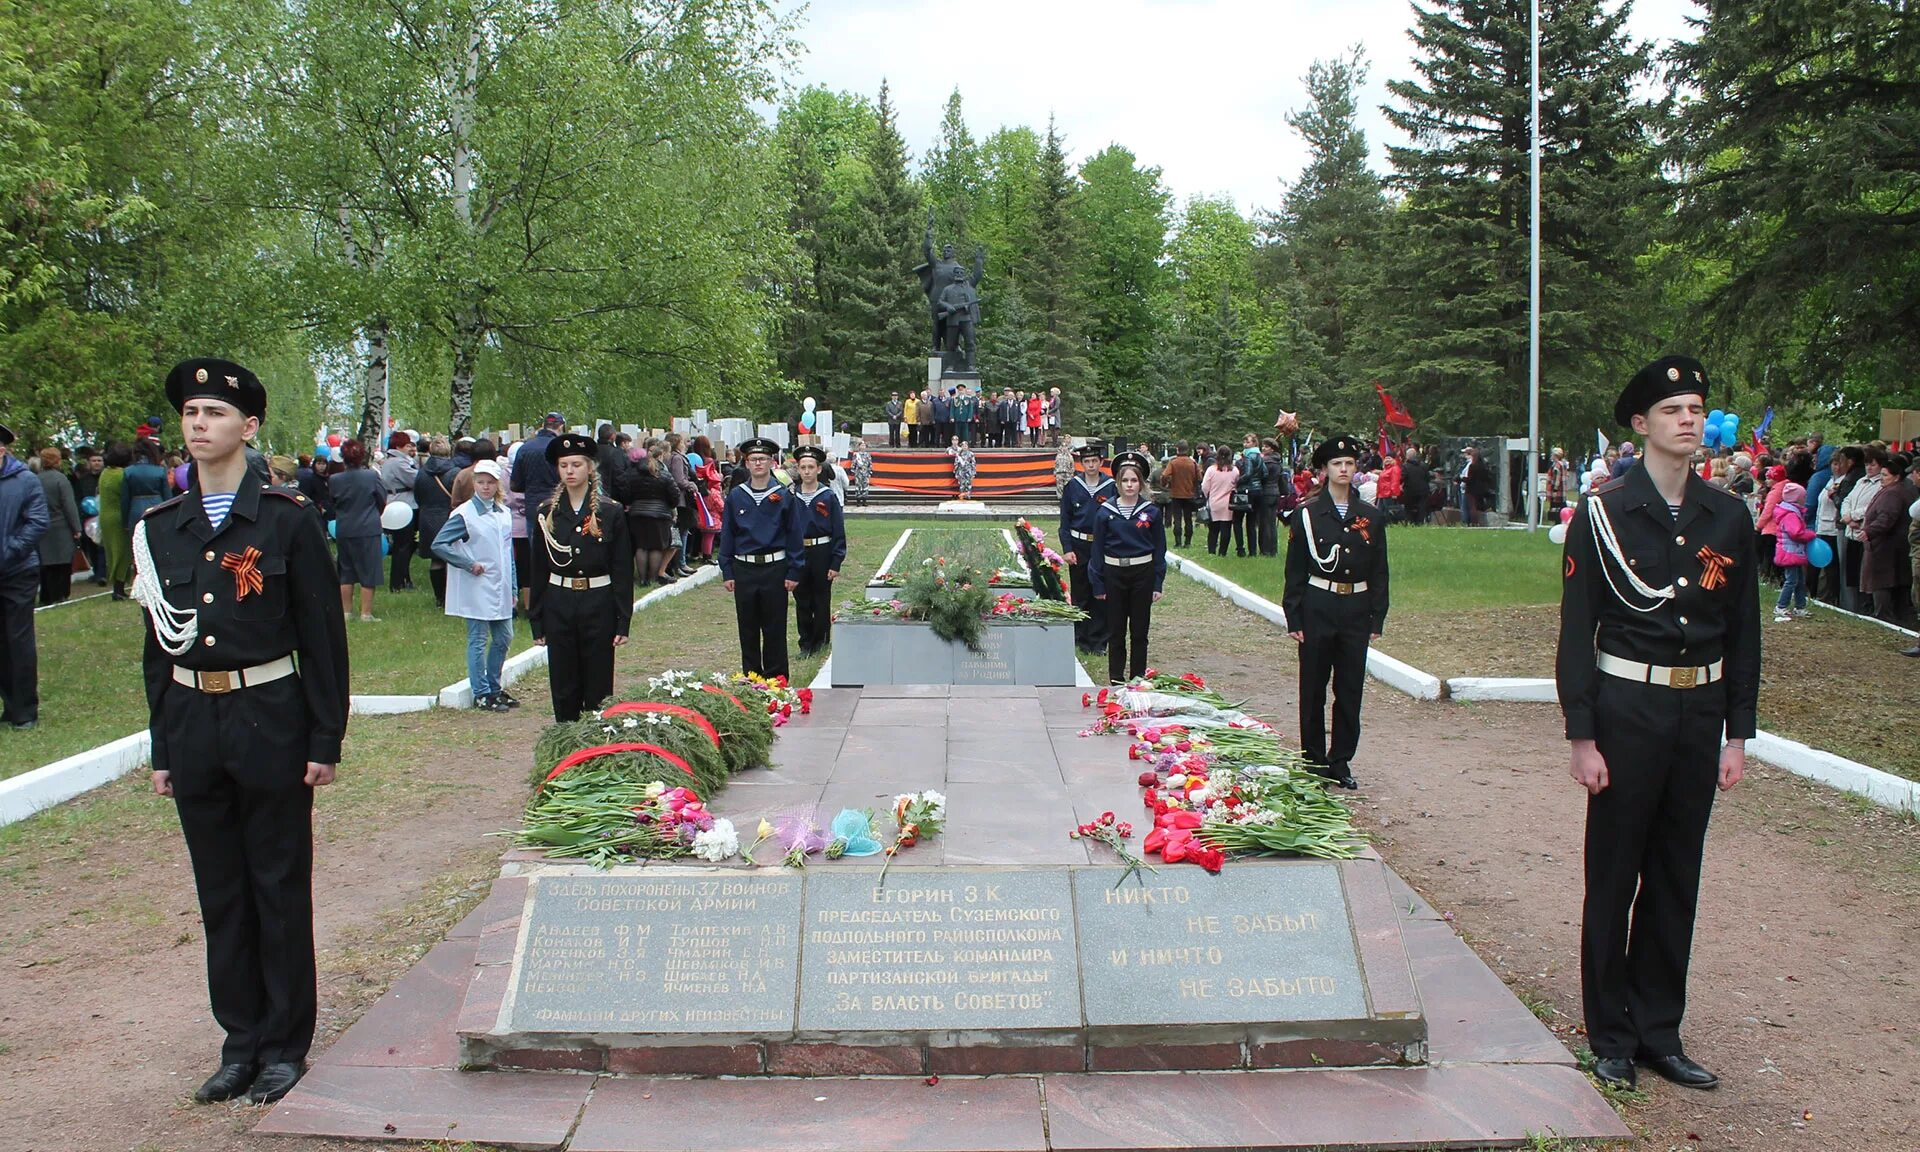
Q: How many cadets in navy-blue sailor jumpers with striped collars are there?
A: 4